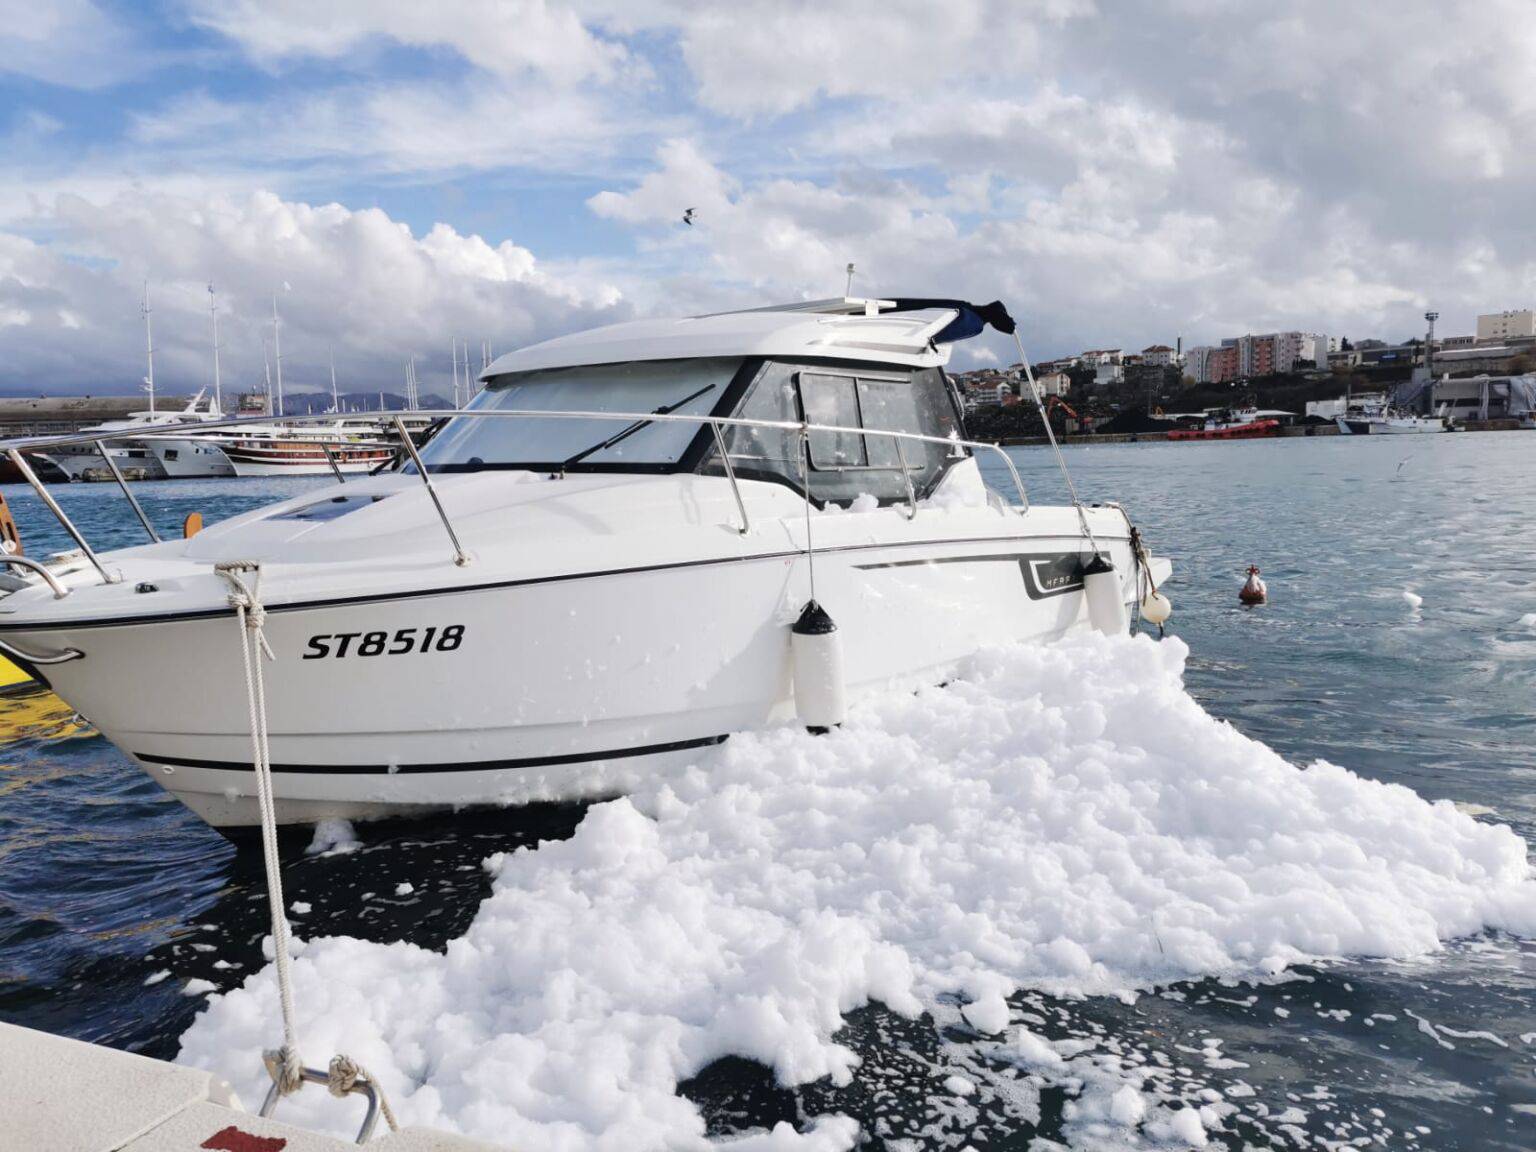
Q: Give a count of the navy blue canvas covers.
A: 1